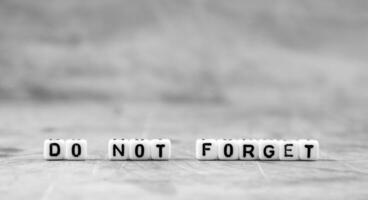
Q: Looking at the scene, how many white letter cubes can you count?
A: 11